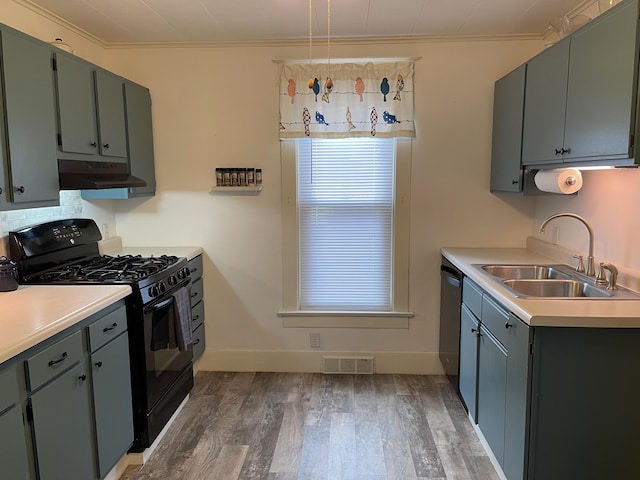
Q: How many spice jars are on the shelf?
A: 6